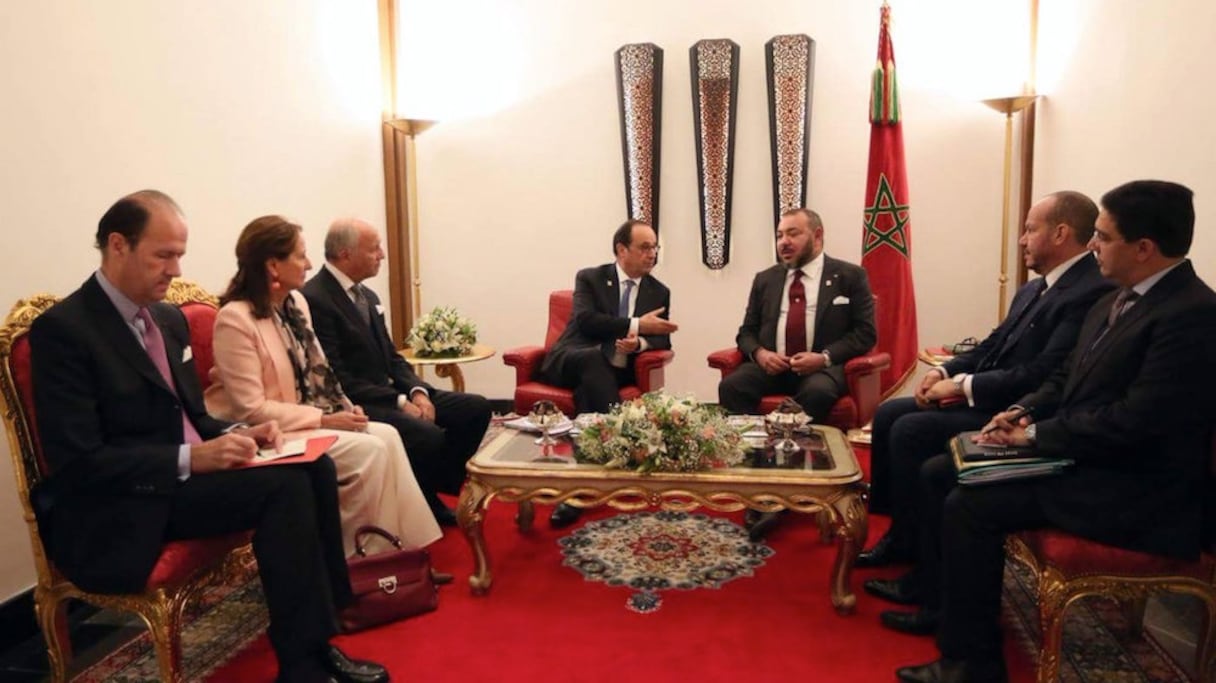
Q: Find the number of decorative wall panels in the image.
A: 3